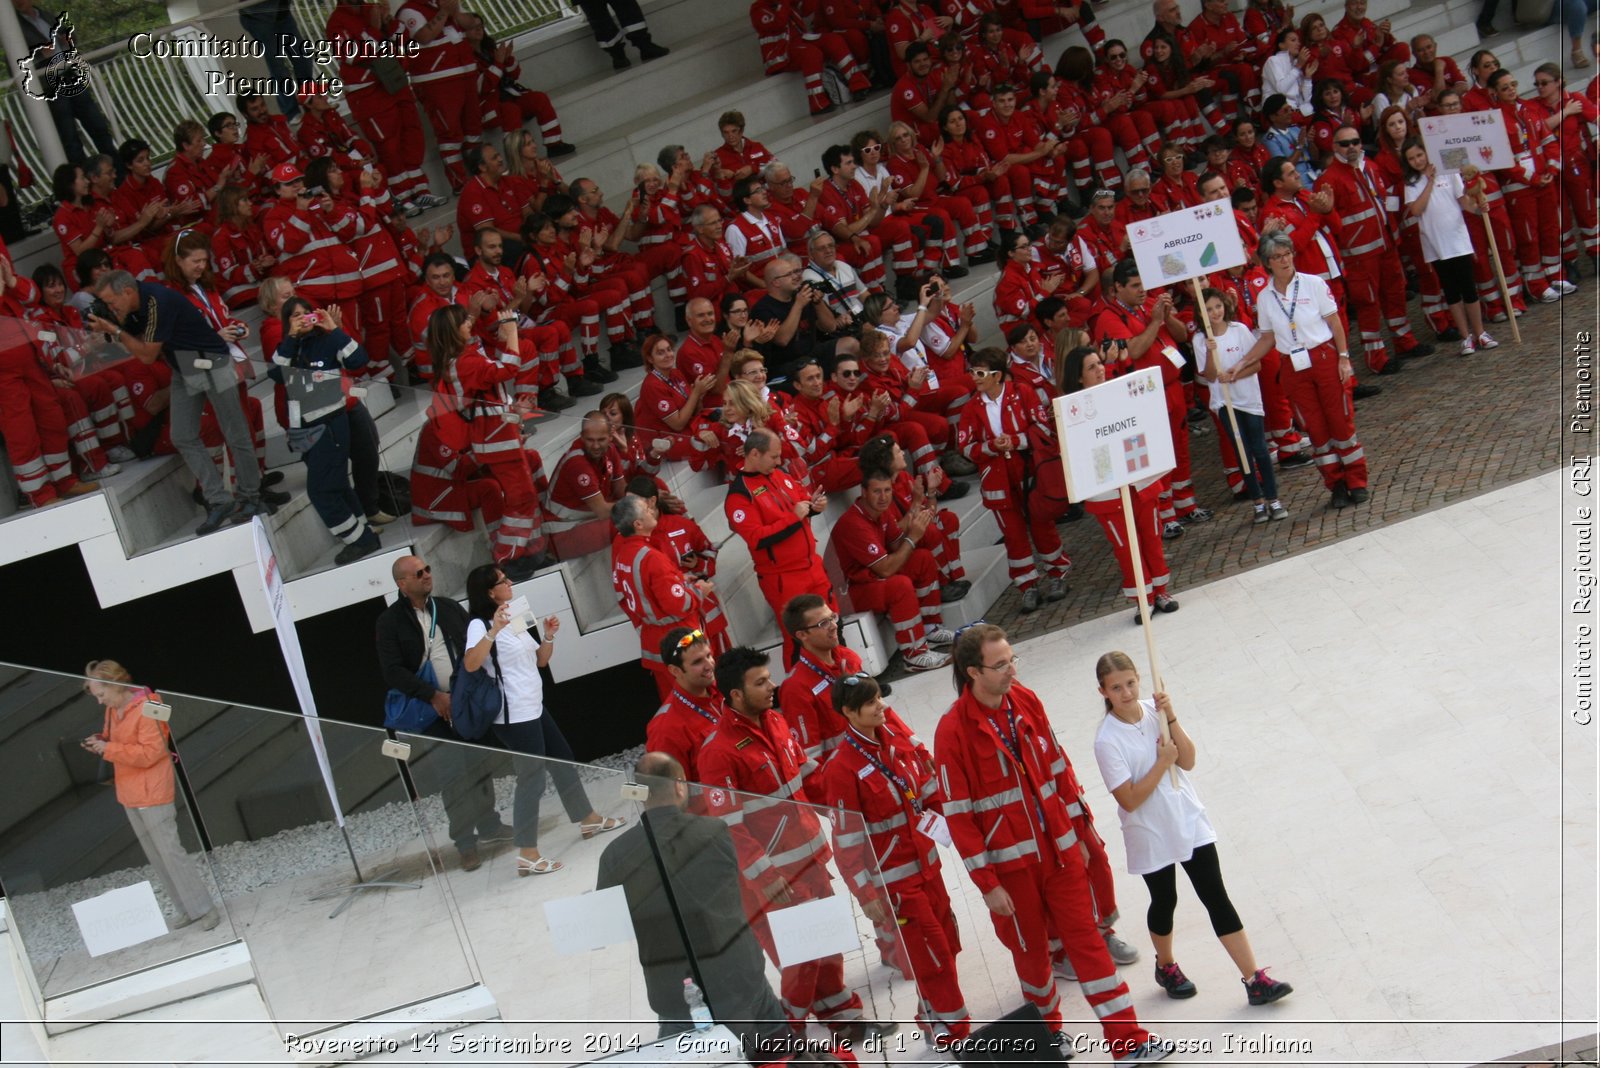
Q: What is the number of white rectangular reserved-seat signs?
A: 3